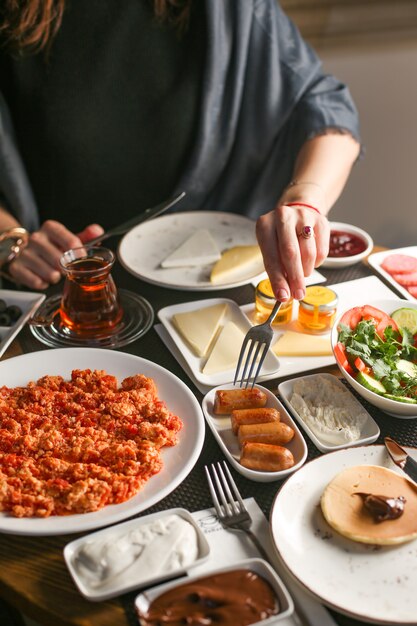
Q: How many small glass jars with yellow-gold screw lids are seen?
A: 2